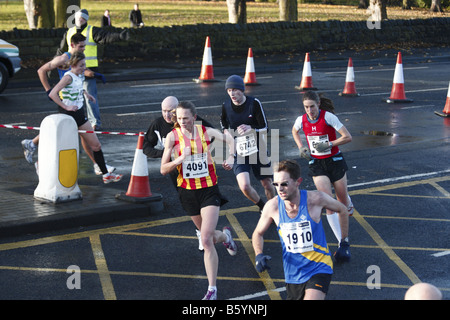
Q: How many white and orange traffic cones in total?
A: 7